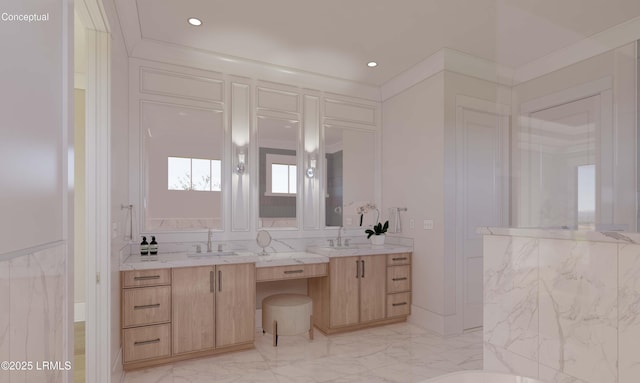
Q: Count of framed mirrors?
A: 3